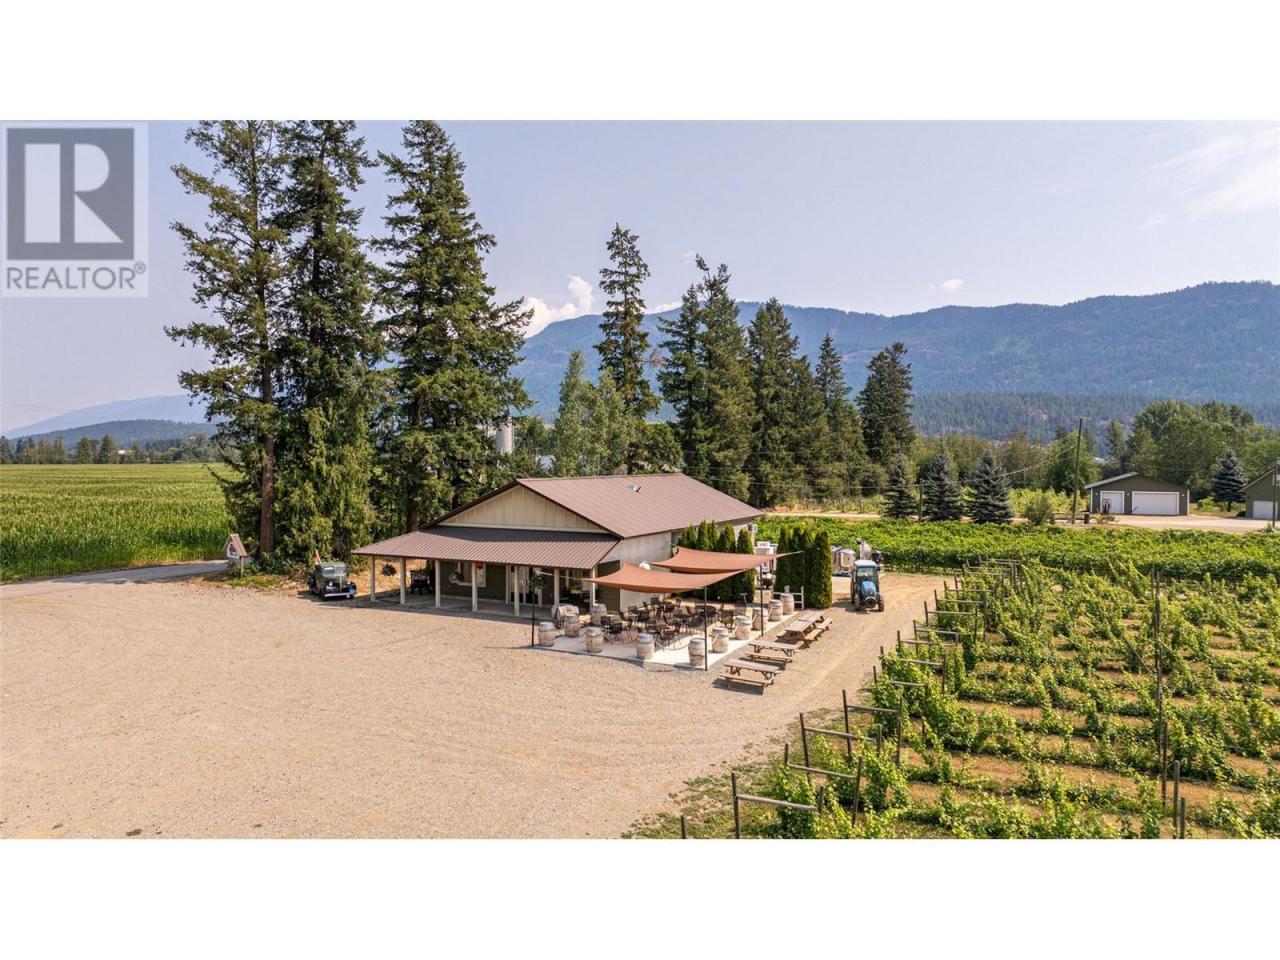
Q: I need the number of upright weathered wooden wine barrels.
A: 11